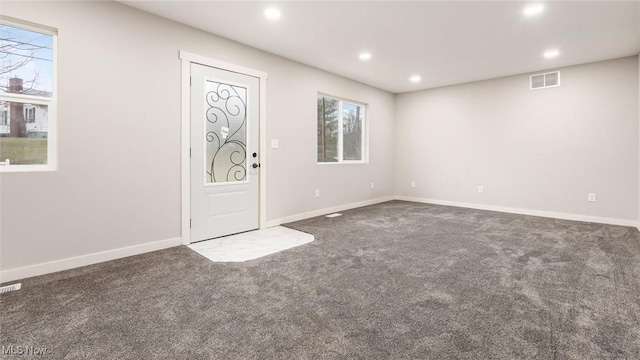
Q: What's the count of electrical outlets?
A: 5